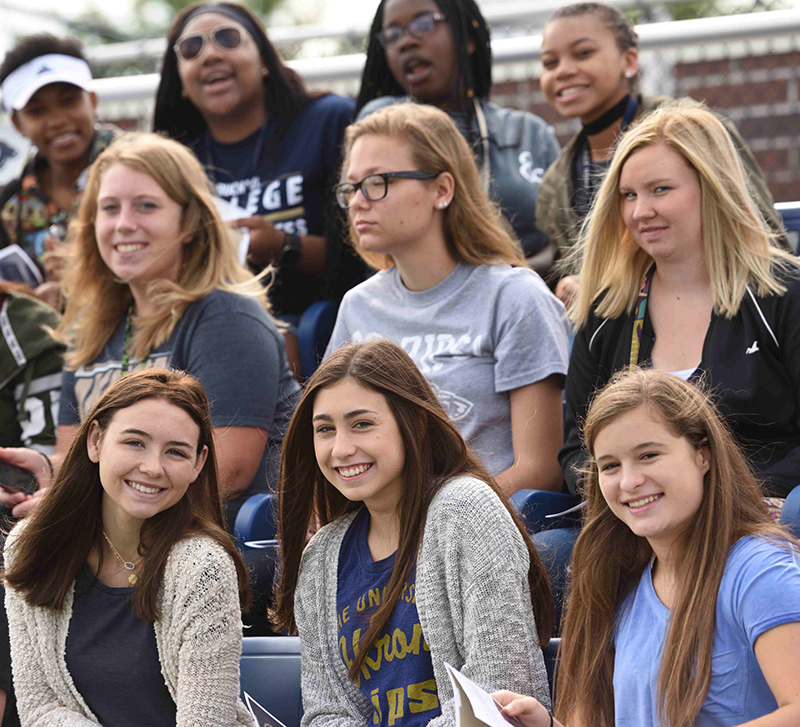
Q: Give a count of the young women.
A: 10